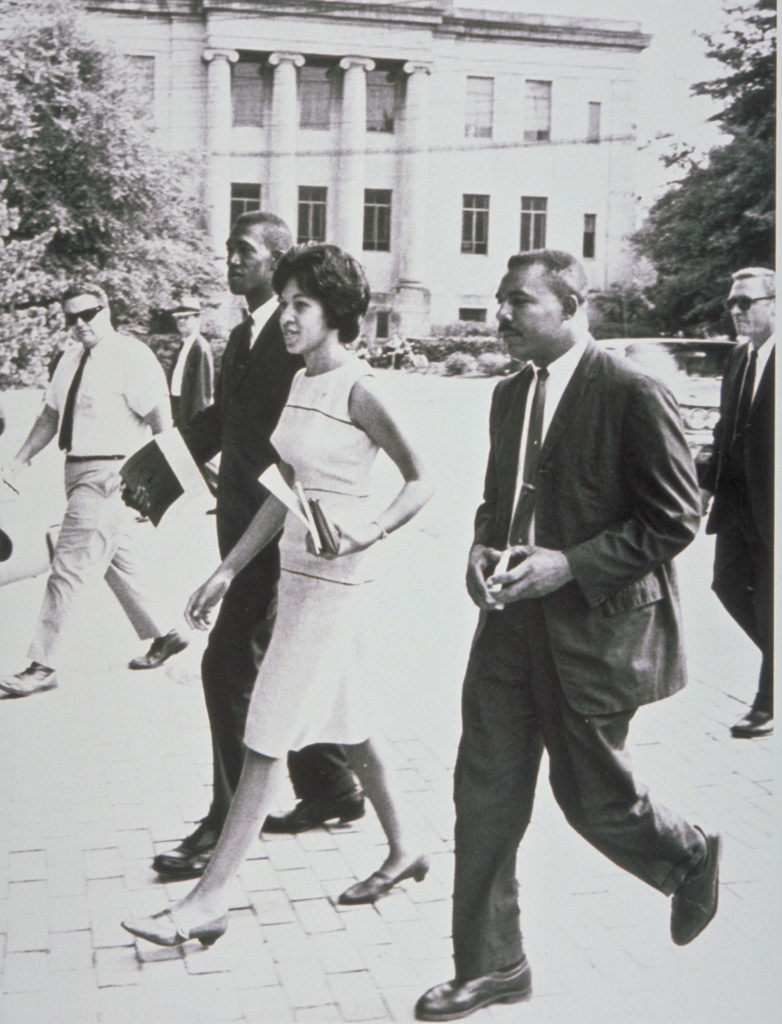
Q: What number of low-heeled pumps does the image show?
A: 2